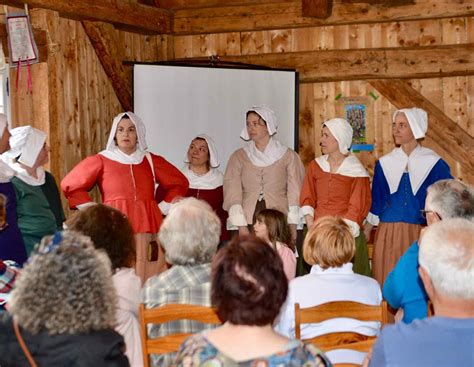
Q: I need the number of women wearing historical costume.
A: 7